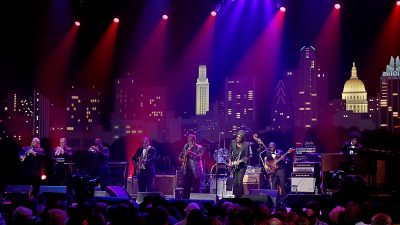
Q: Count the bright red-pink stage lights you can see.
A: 7